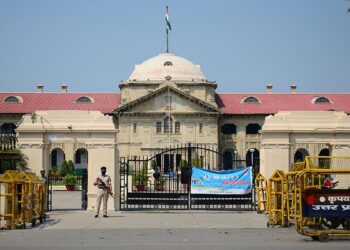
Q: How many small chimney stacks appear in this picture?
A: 4